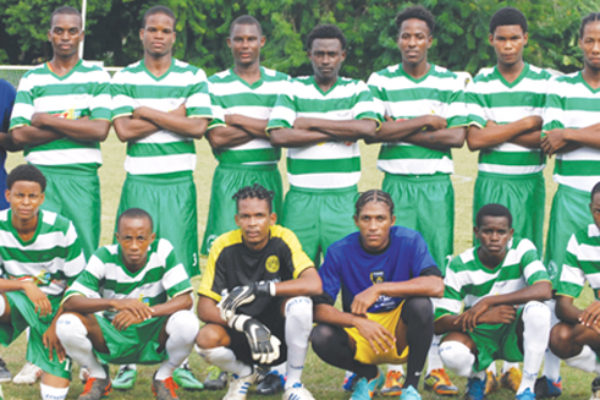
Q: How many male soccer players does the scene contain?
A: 13